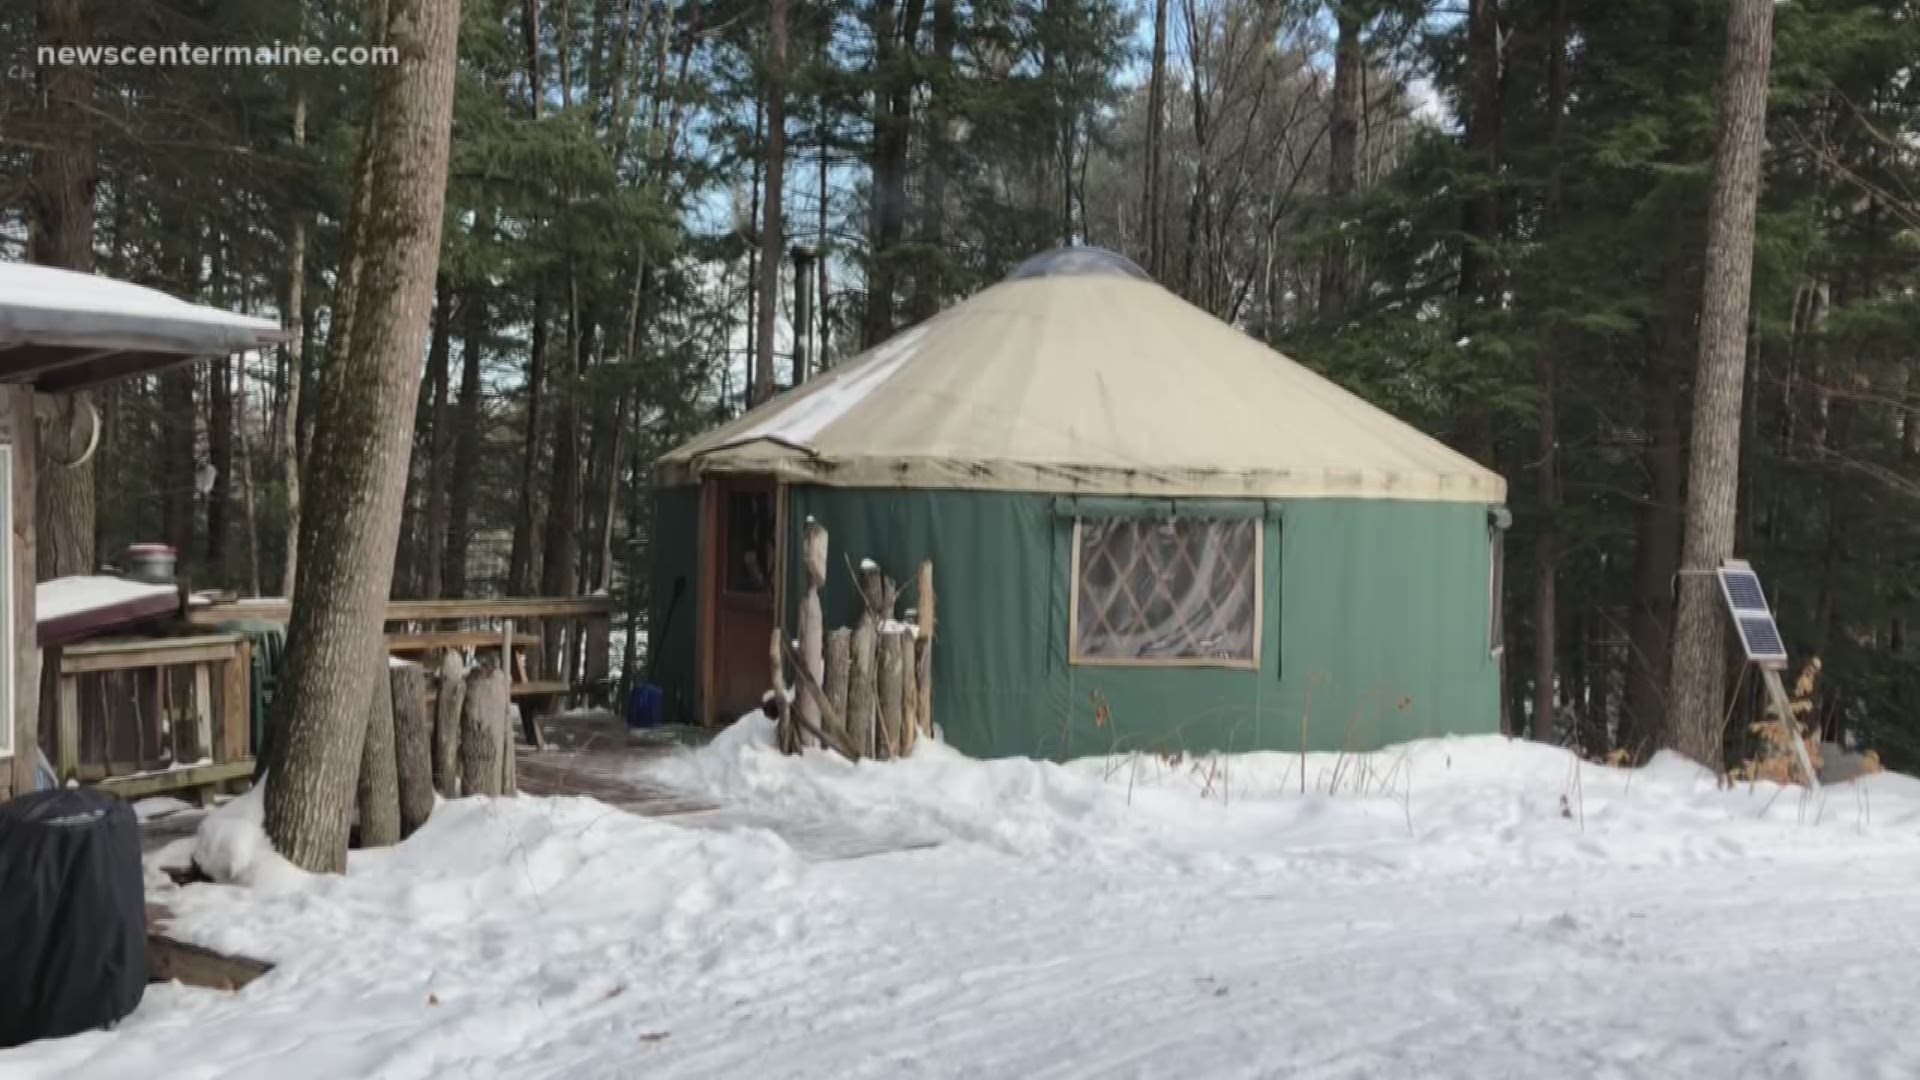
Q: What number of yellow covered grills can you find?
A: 0